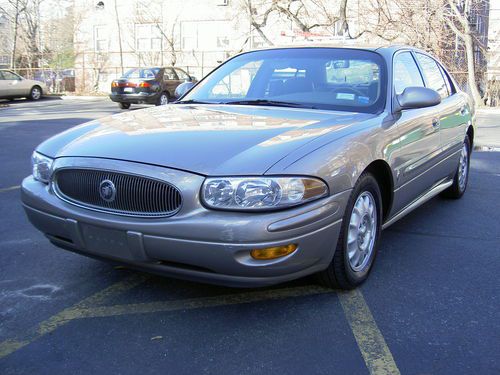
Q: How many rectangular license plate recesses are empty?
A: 1